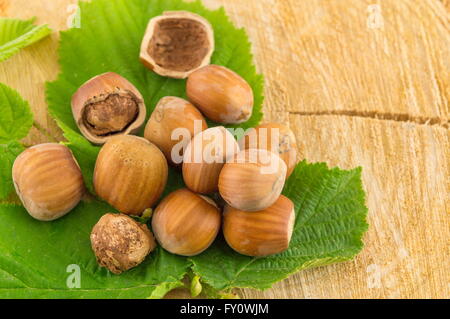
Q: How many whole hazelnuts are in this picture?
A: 9